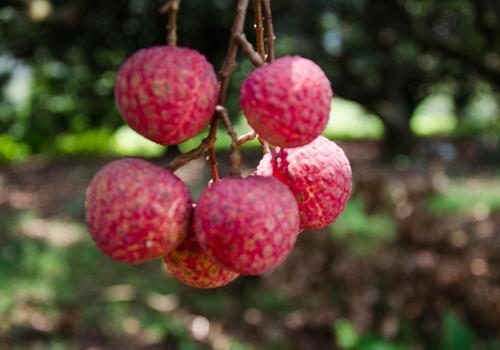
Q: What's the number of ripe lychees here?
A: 6